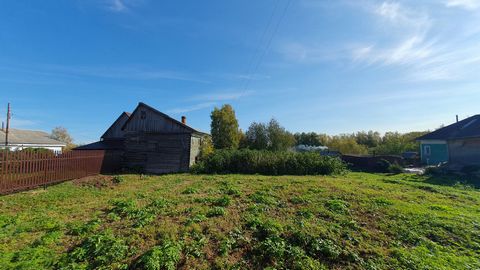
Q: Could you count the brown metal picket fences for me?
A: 1